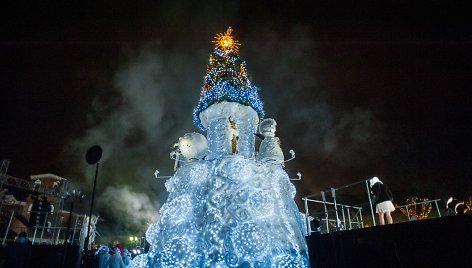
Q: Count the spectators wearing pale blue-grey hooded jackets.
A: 3